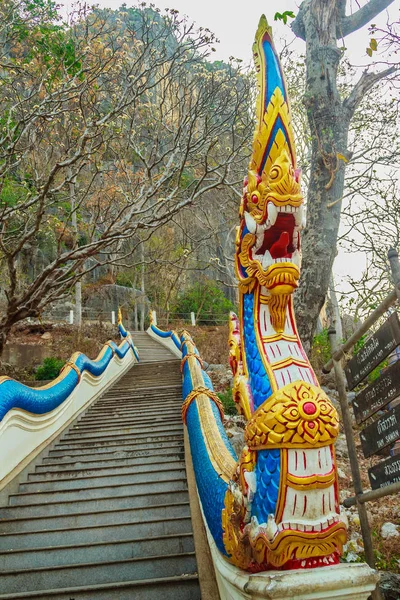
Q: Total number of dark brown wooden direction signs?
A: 4